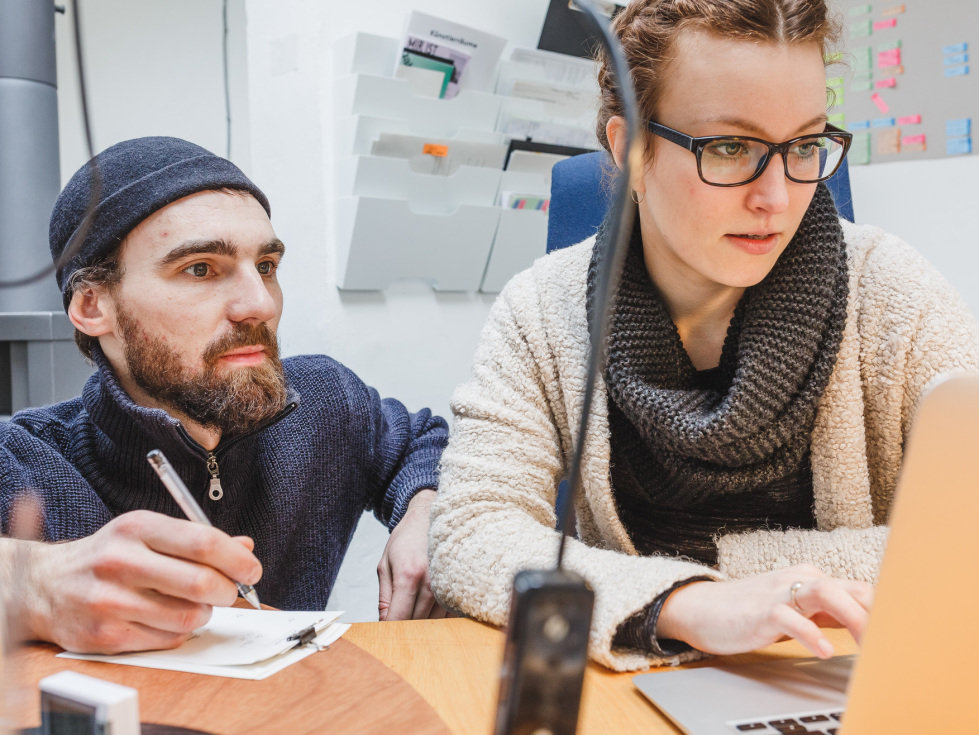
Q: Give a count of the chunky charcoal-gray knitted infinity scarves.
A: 1